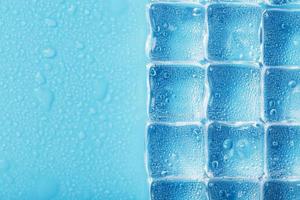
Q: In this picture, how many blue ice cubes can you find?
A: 12